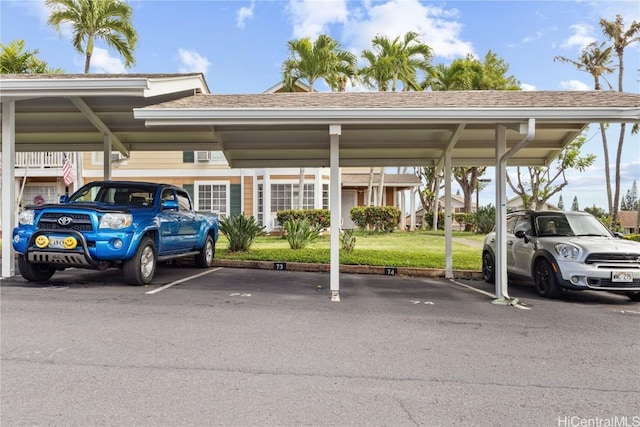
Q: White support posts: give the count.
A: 5